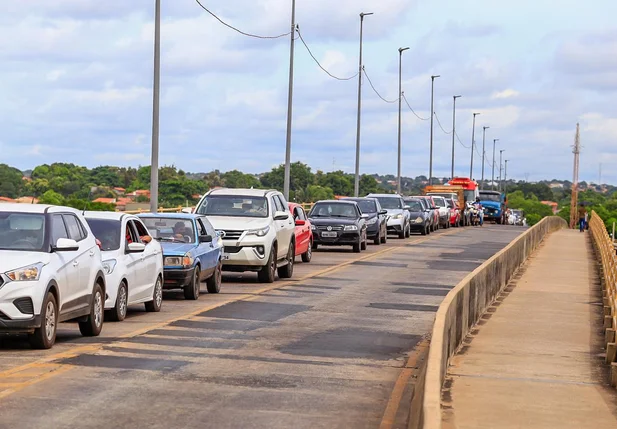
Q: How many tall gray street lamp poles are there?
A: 11